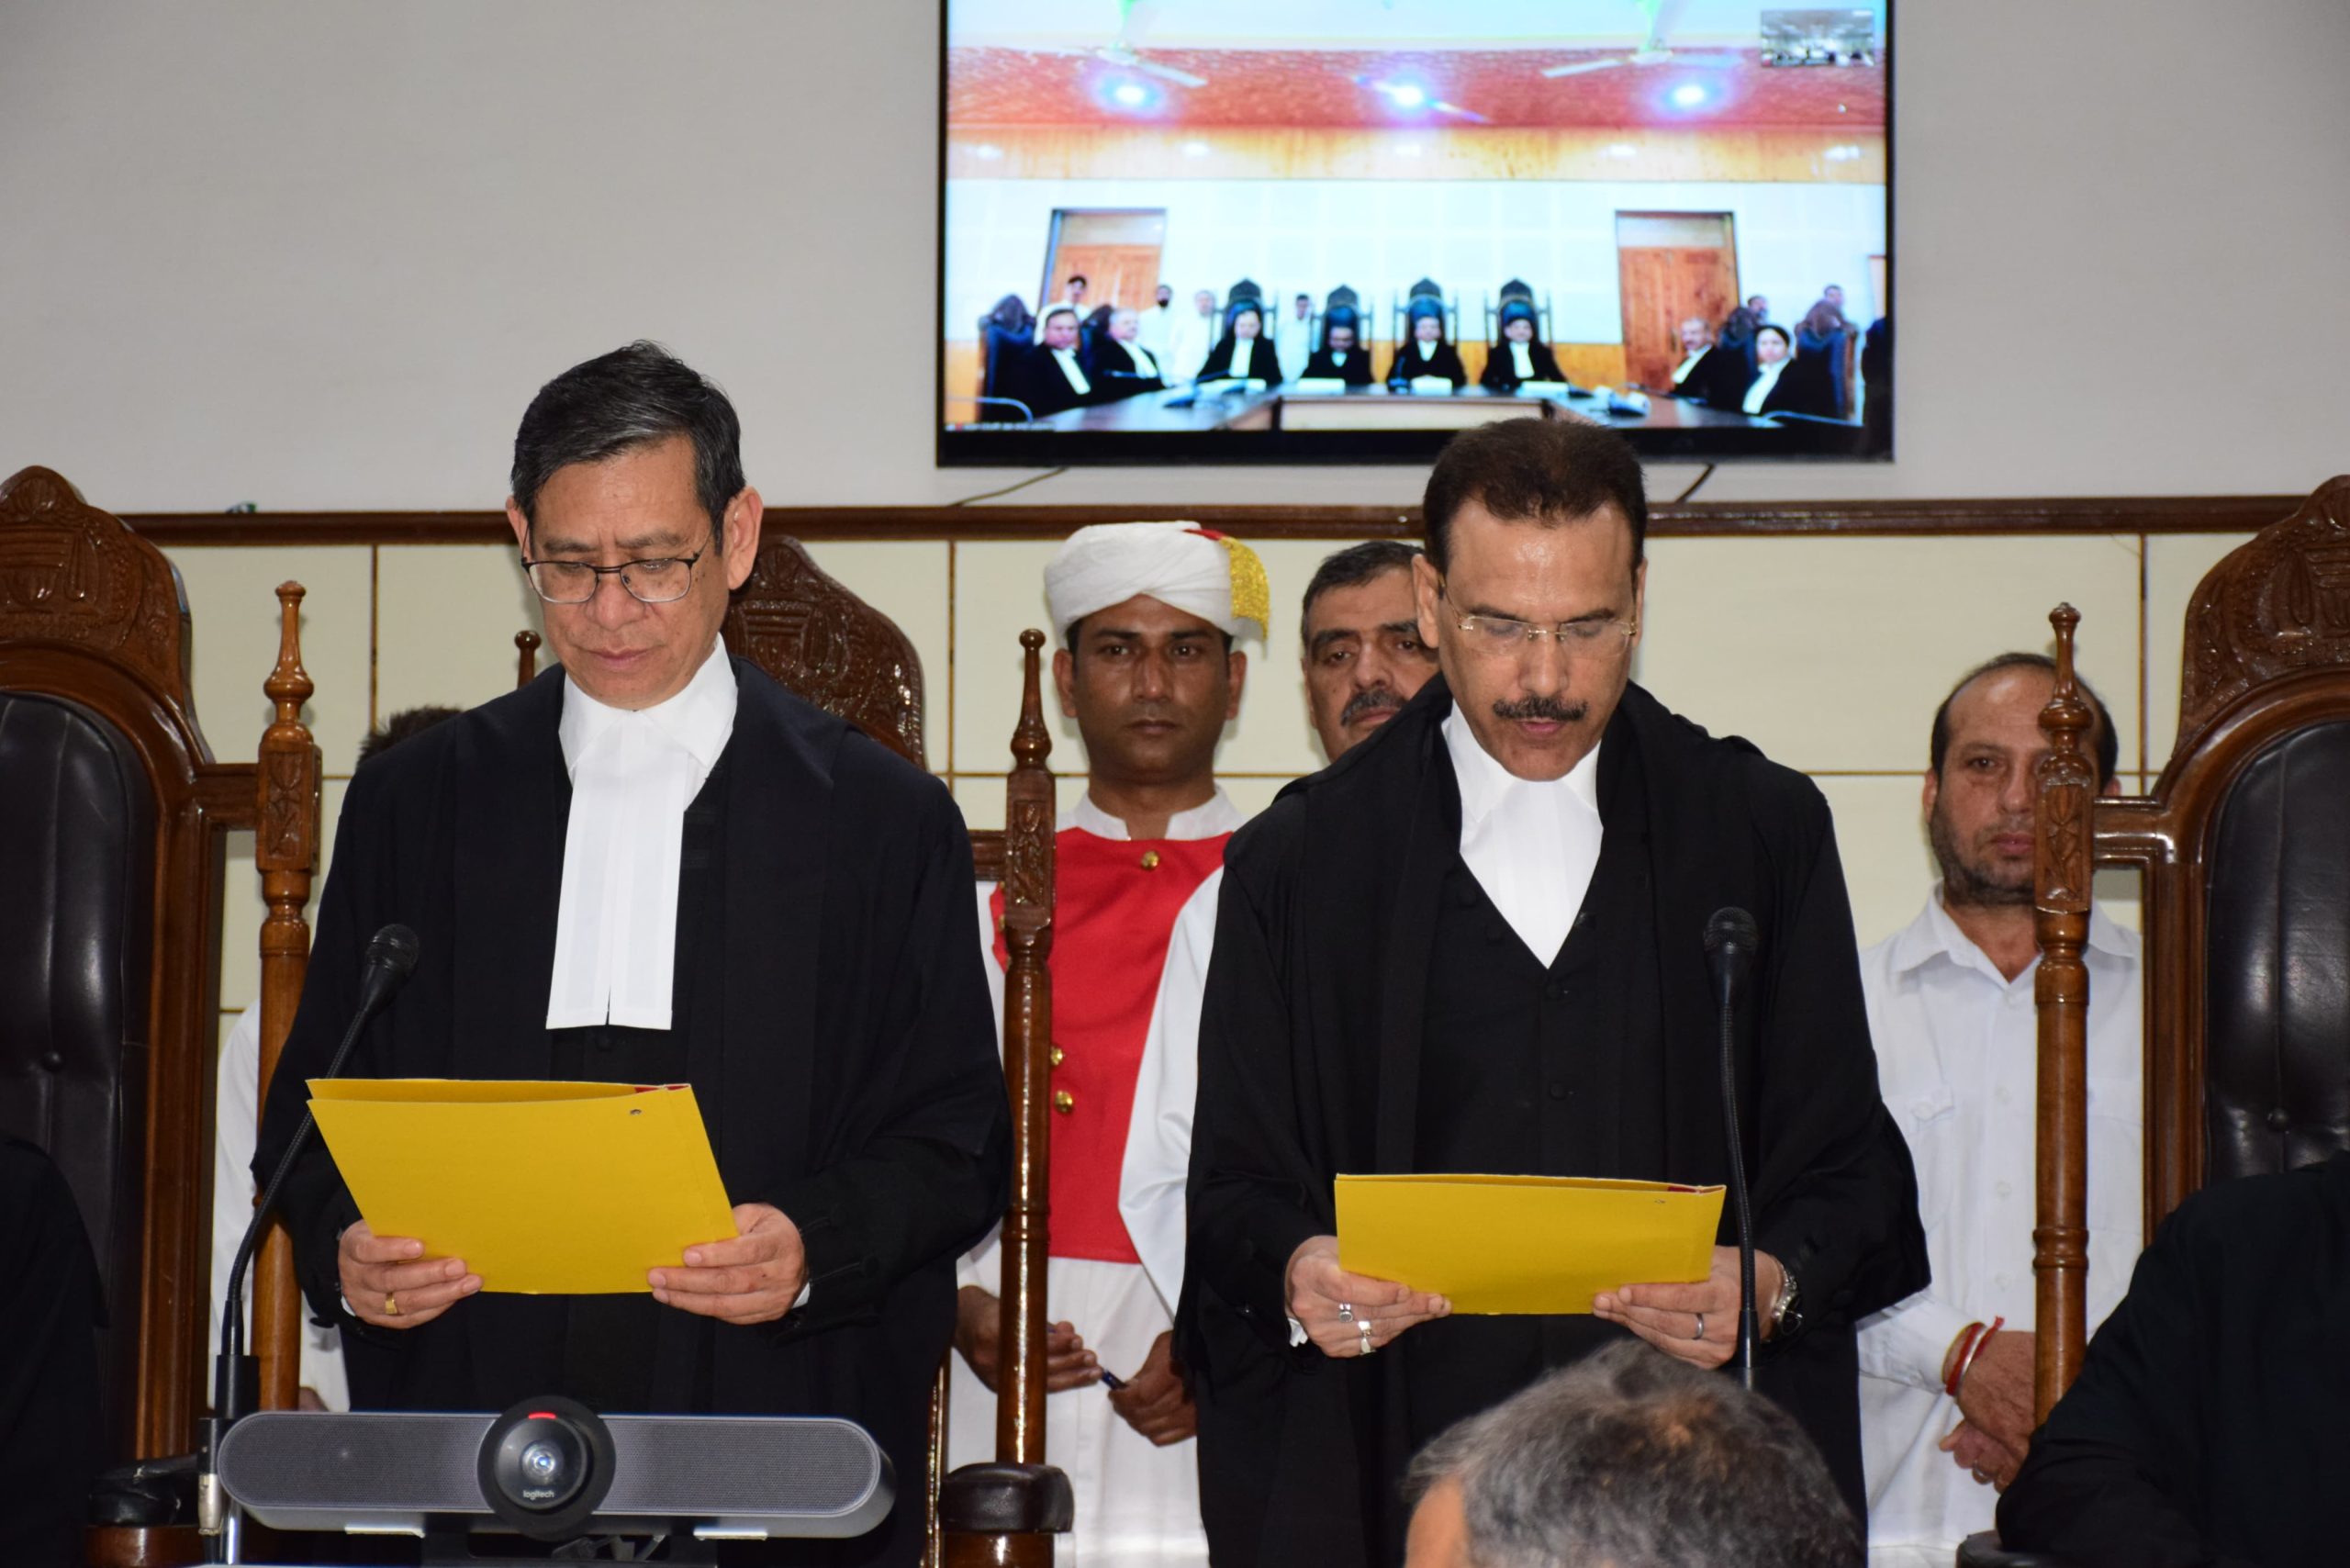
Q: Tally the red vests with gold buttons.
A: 1